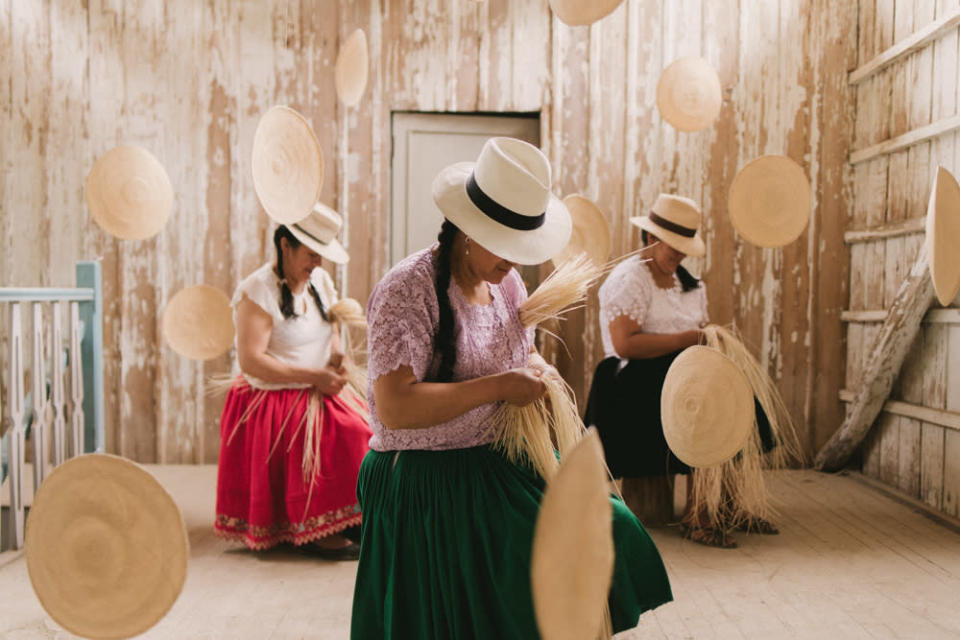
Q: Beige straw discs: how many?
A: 12